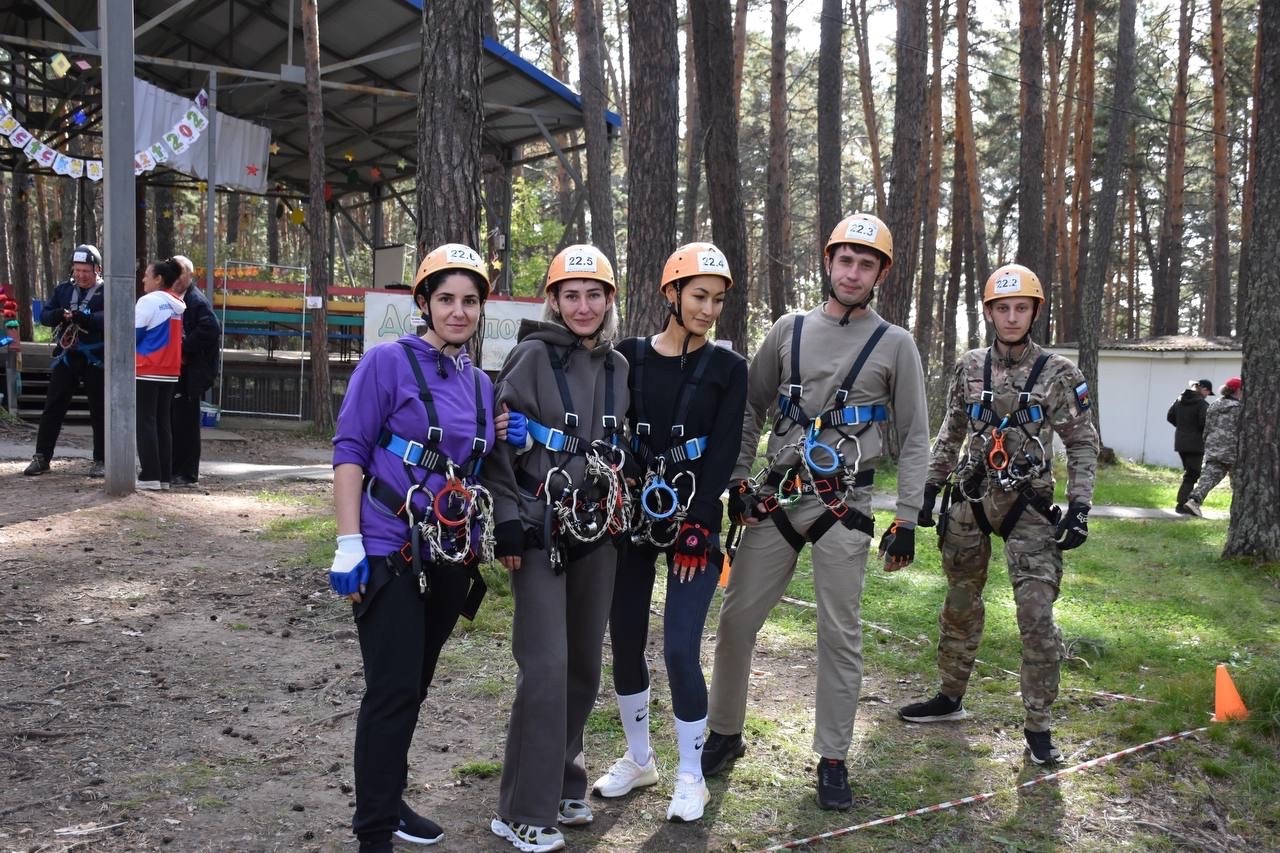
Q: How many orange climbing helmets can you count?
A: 5